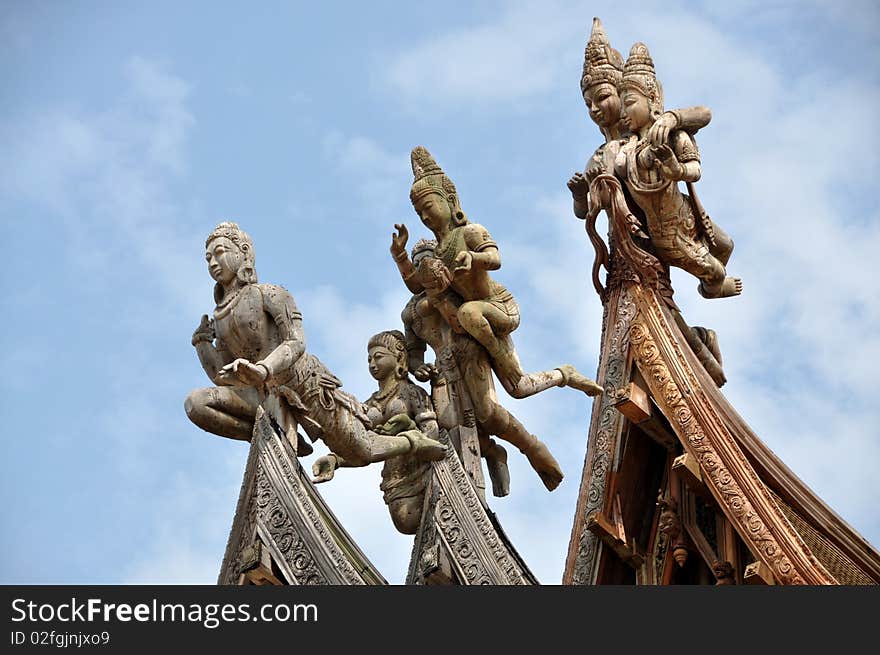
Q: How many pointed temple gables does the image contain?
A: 3